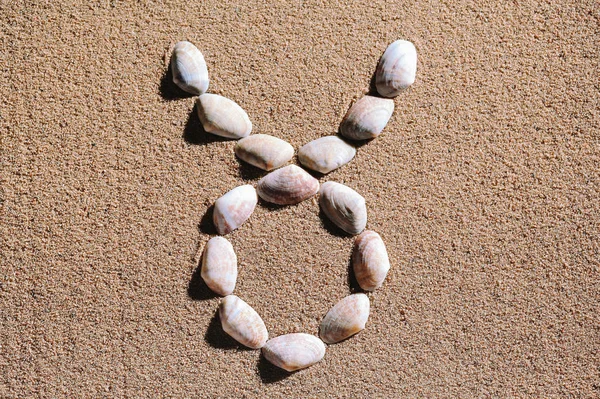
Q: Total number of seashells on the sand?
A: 14